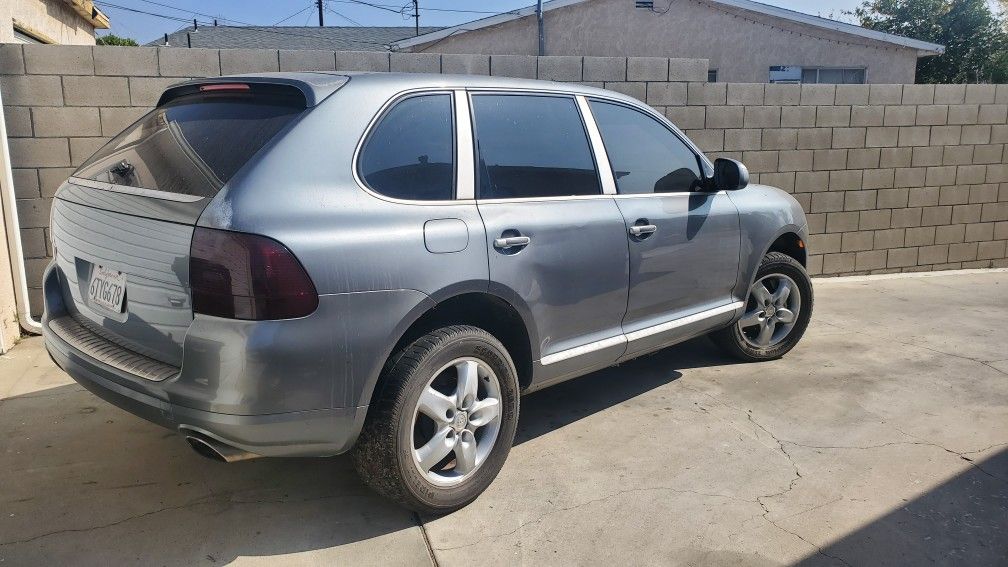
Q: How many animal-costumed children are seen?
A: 0